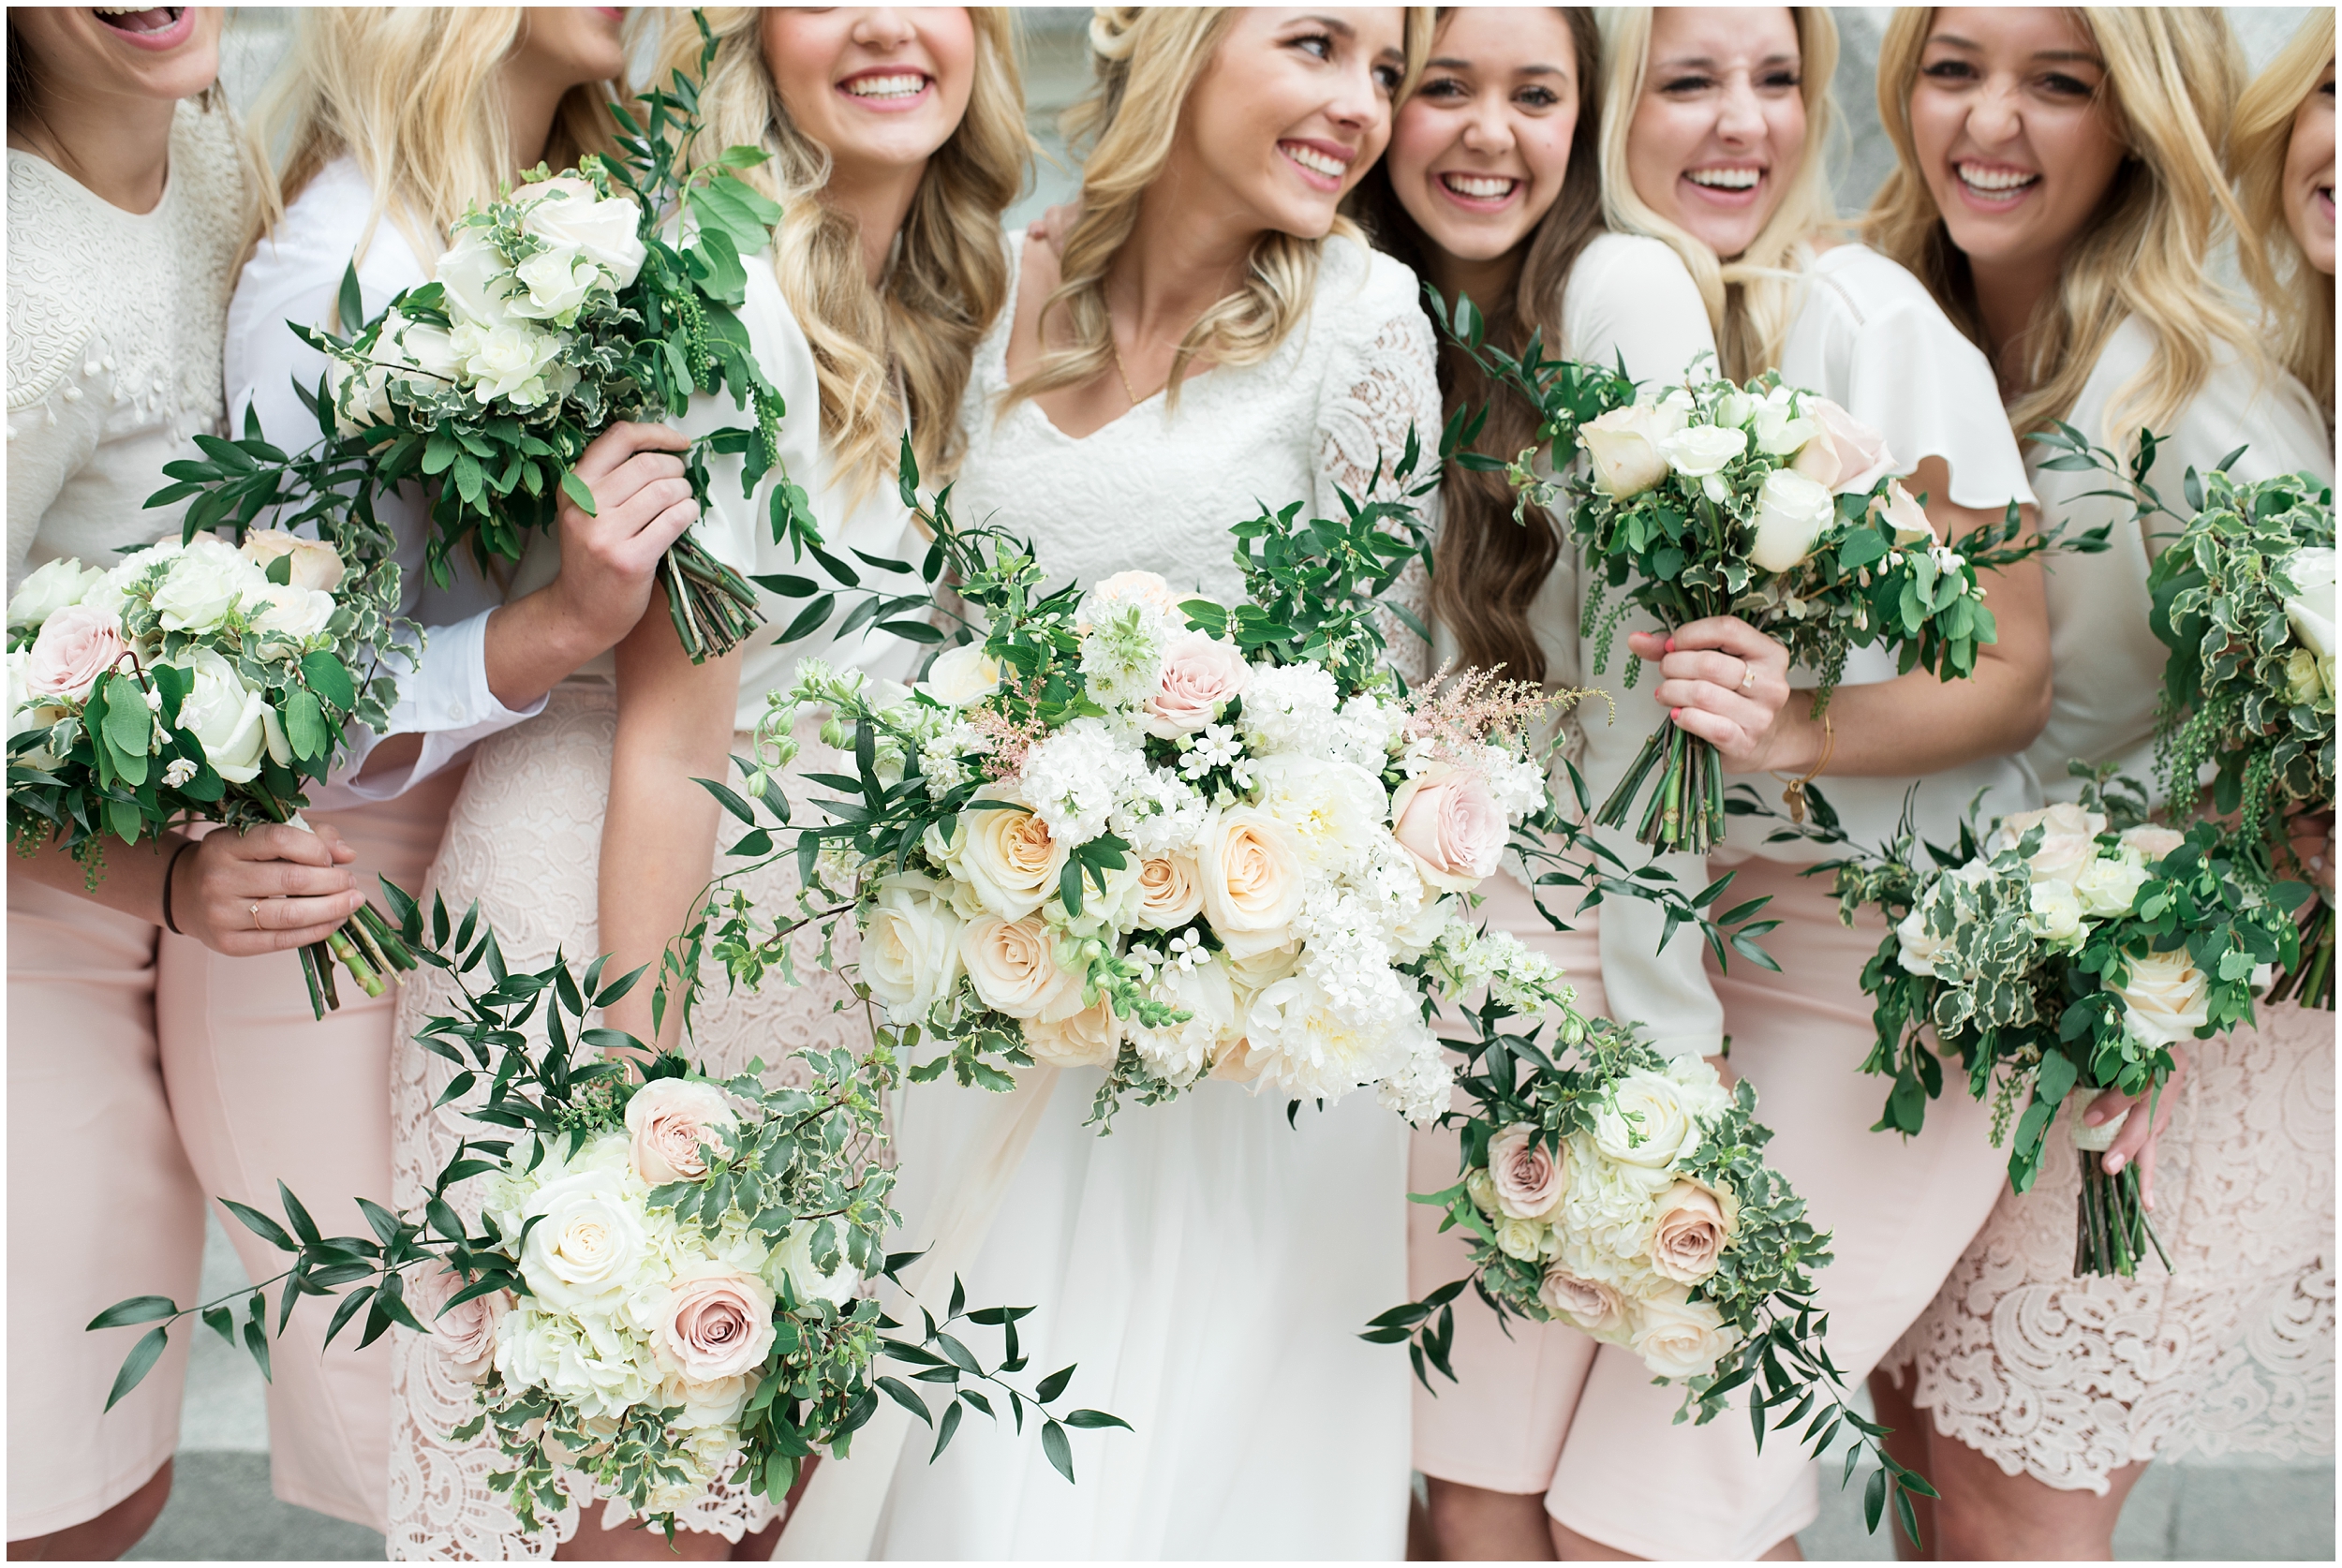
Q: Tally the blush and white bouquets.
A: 8